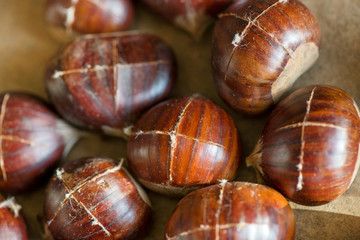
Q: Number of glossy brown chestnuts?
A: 10